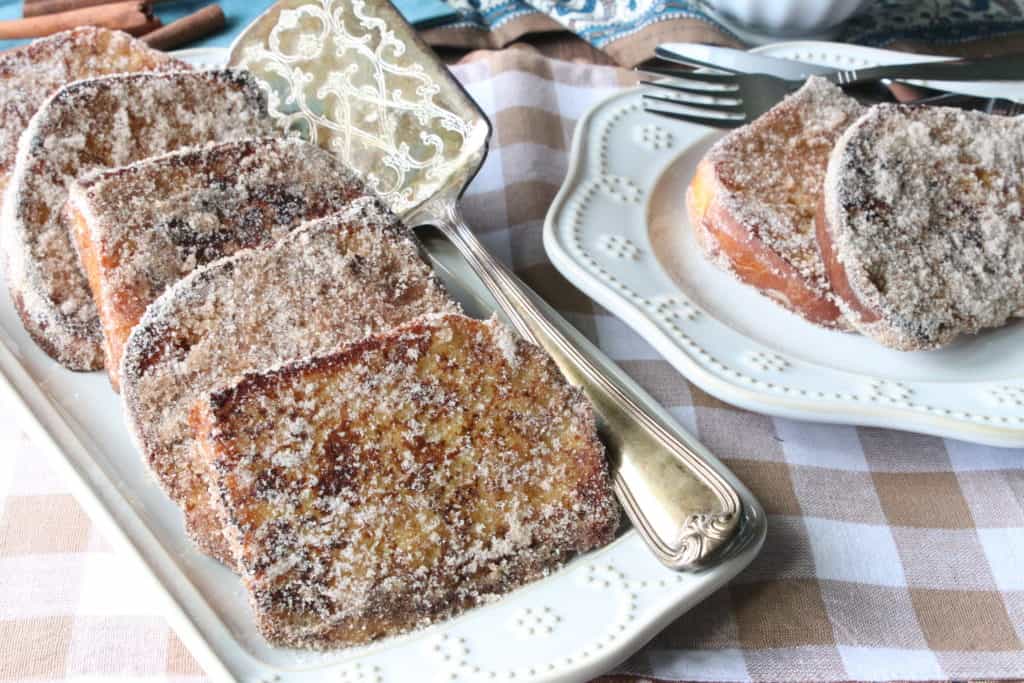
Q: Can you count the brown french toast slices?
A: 7